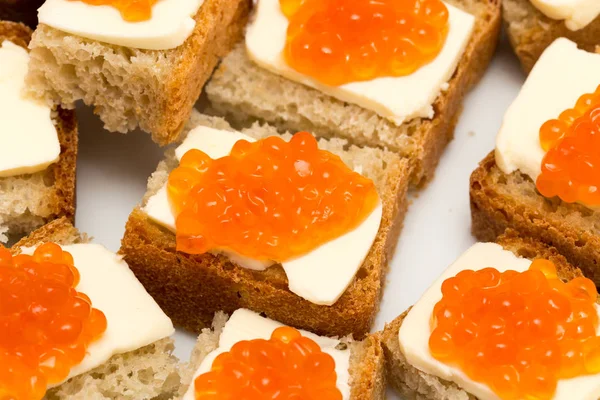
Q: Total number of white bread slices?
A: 9